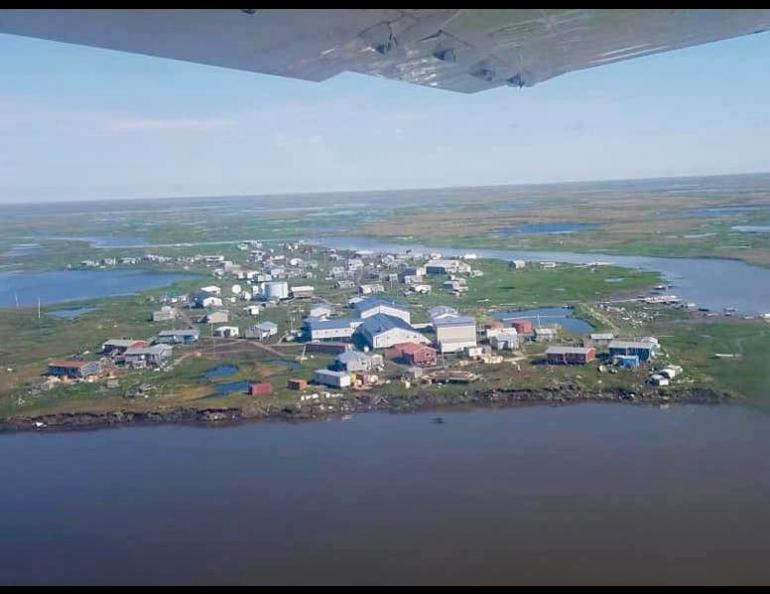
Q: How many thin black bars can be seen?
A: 2